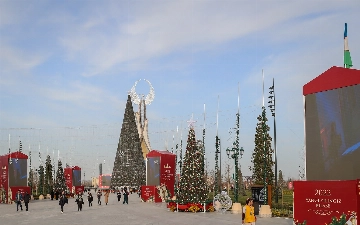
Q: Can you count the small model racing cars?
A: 0